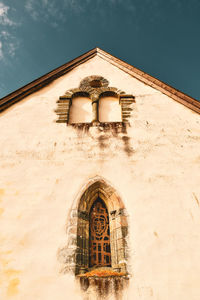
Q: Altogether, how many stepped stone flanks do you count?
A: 2